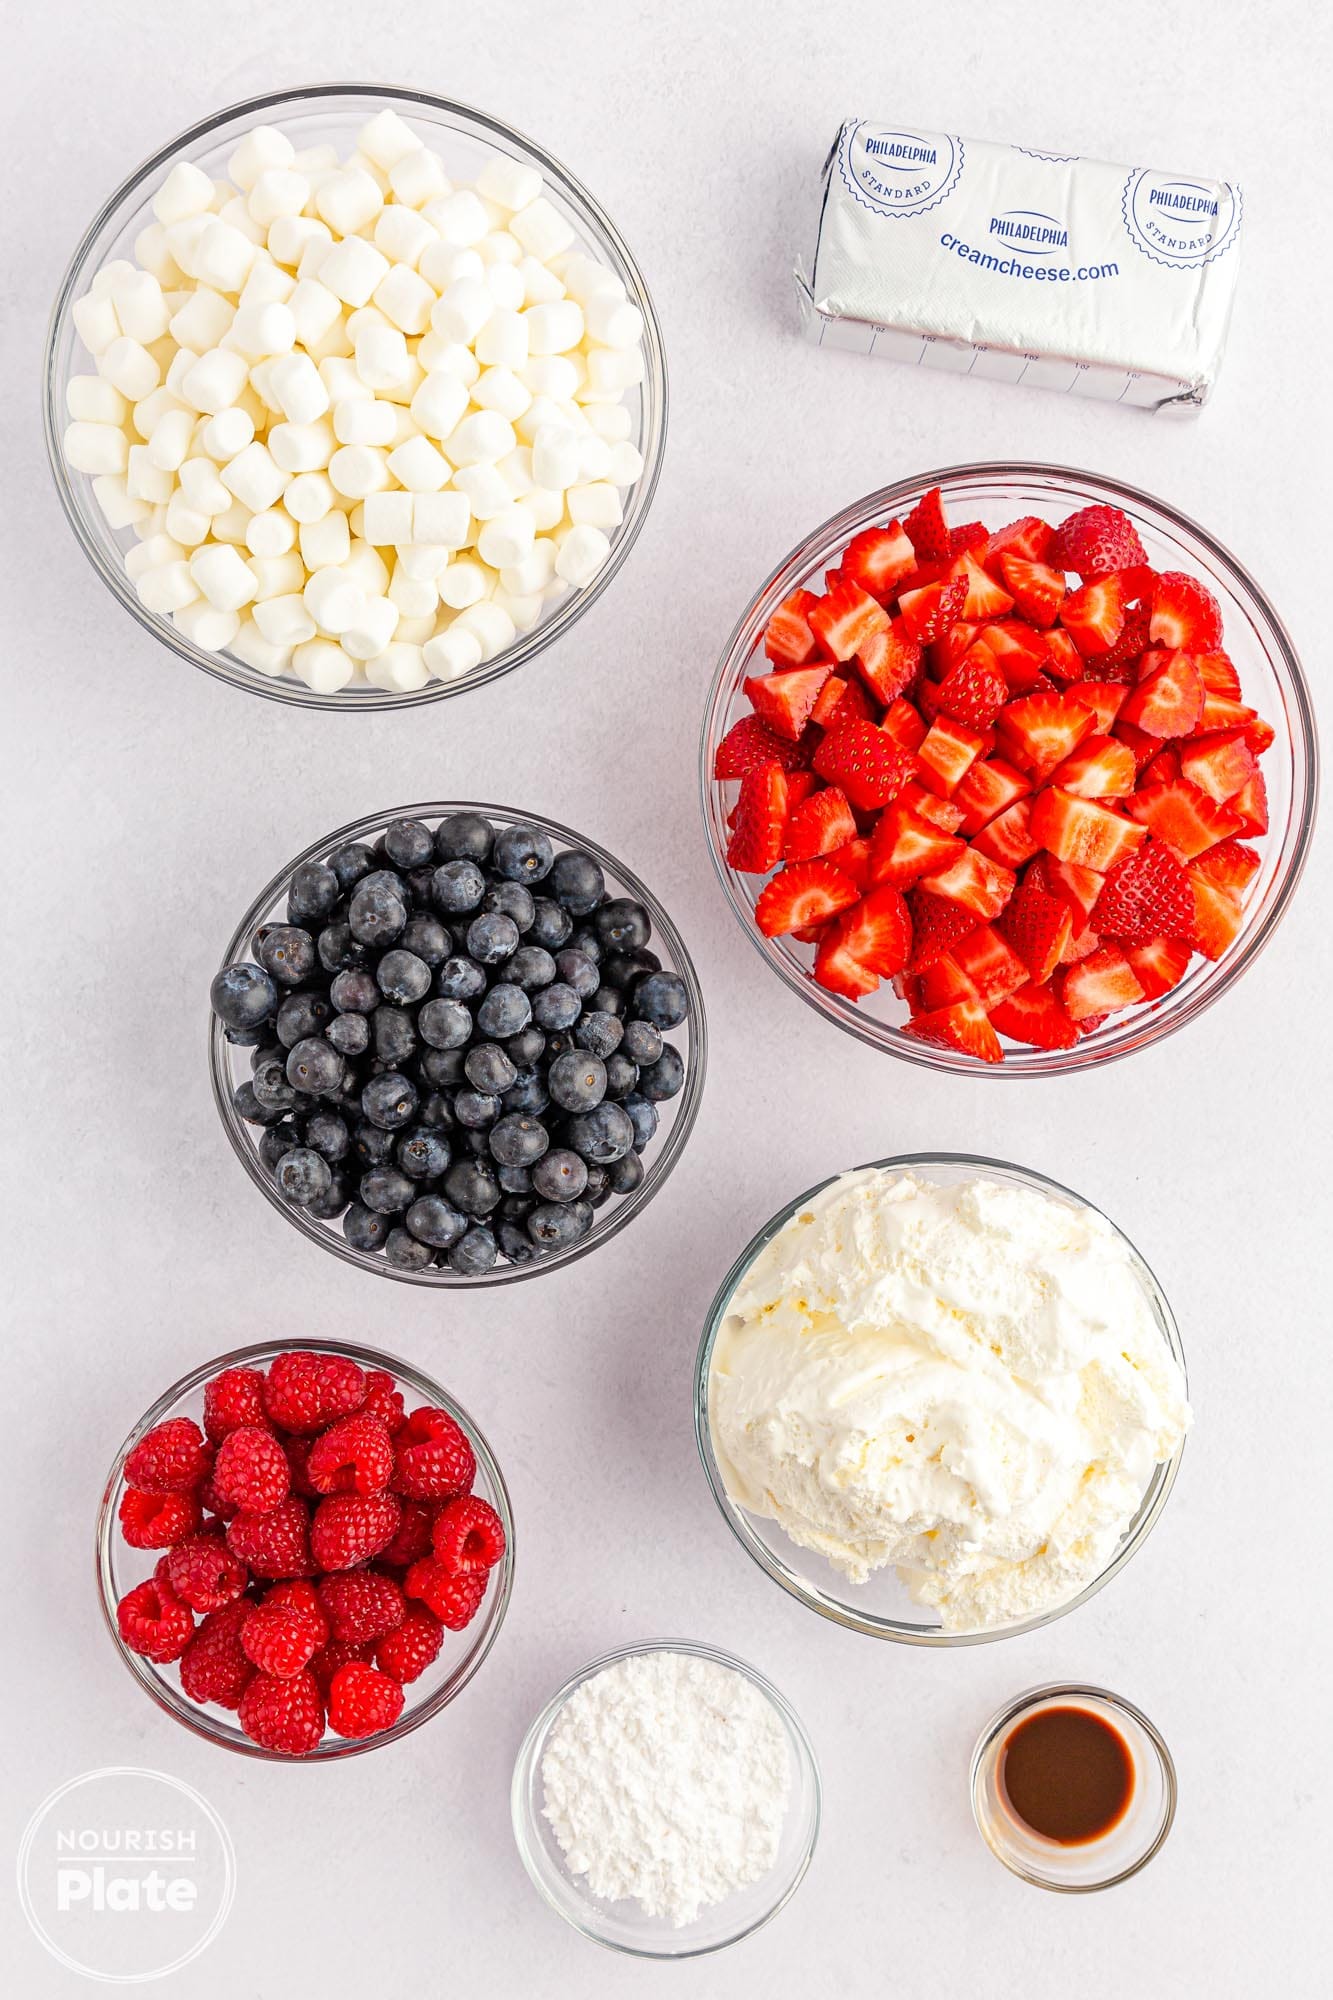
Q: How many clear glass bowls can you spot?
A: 7